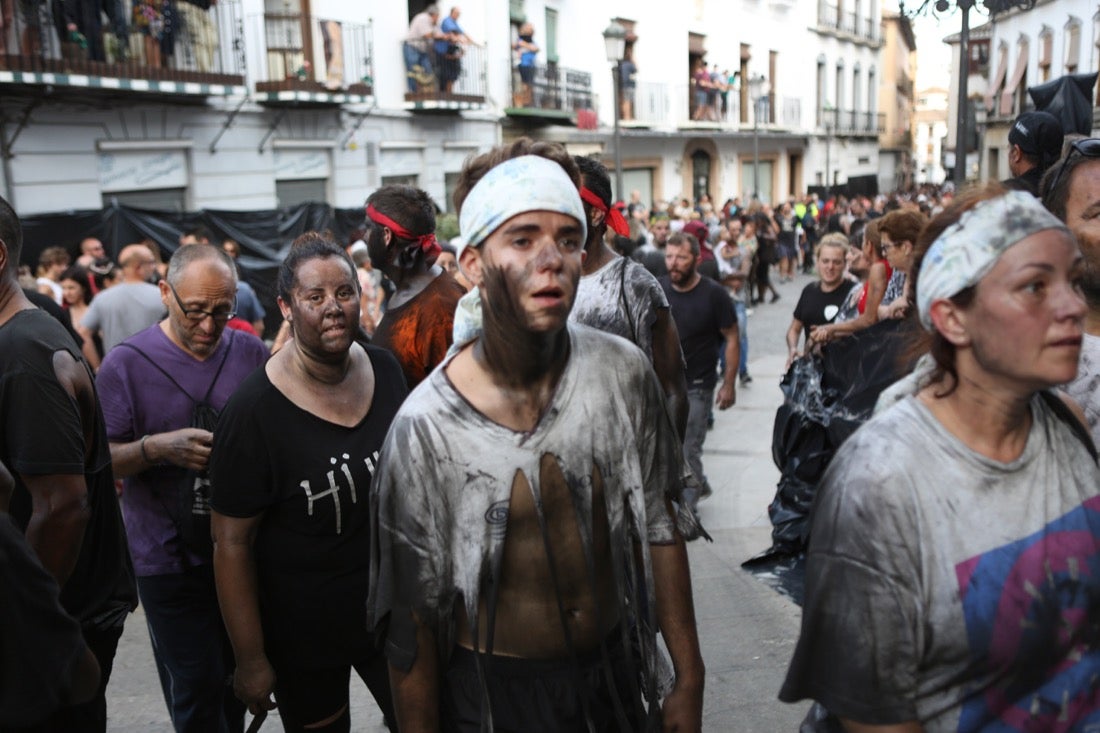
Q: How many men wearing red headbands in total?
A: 2